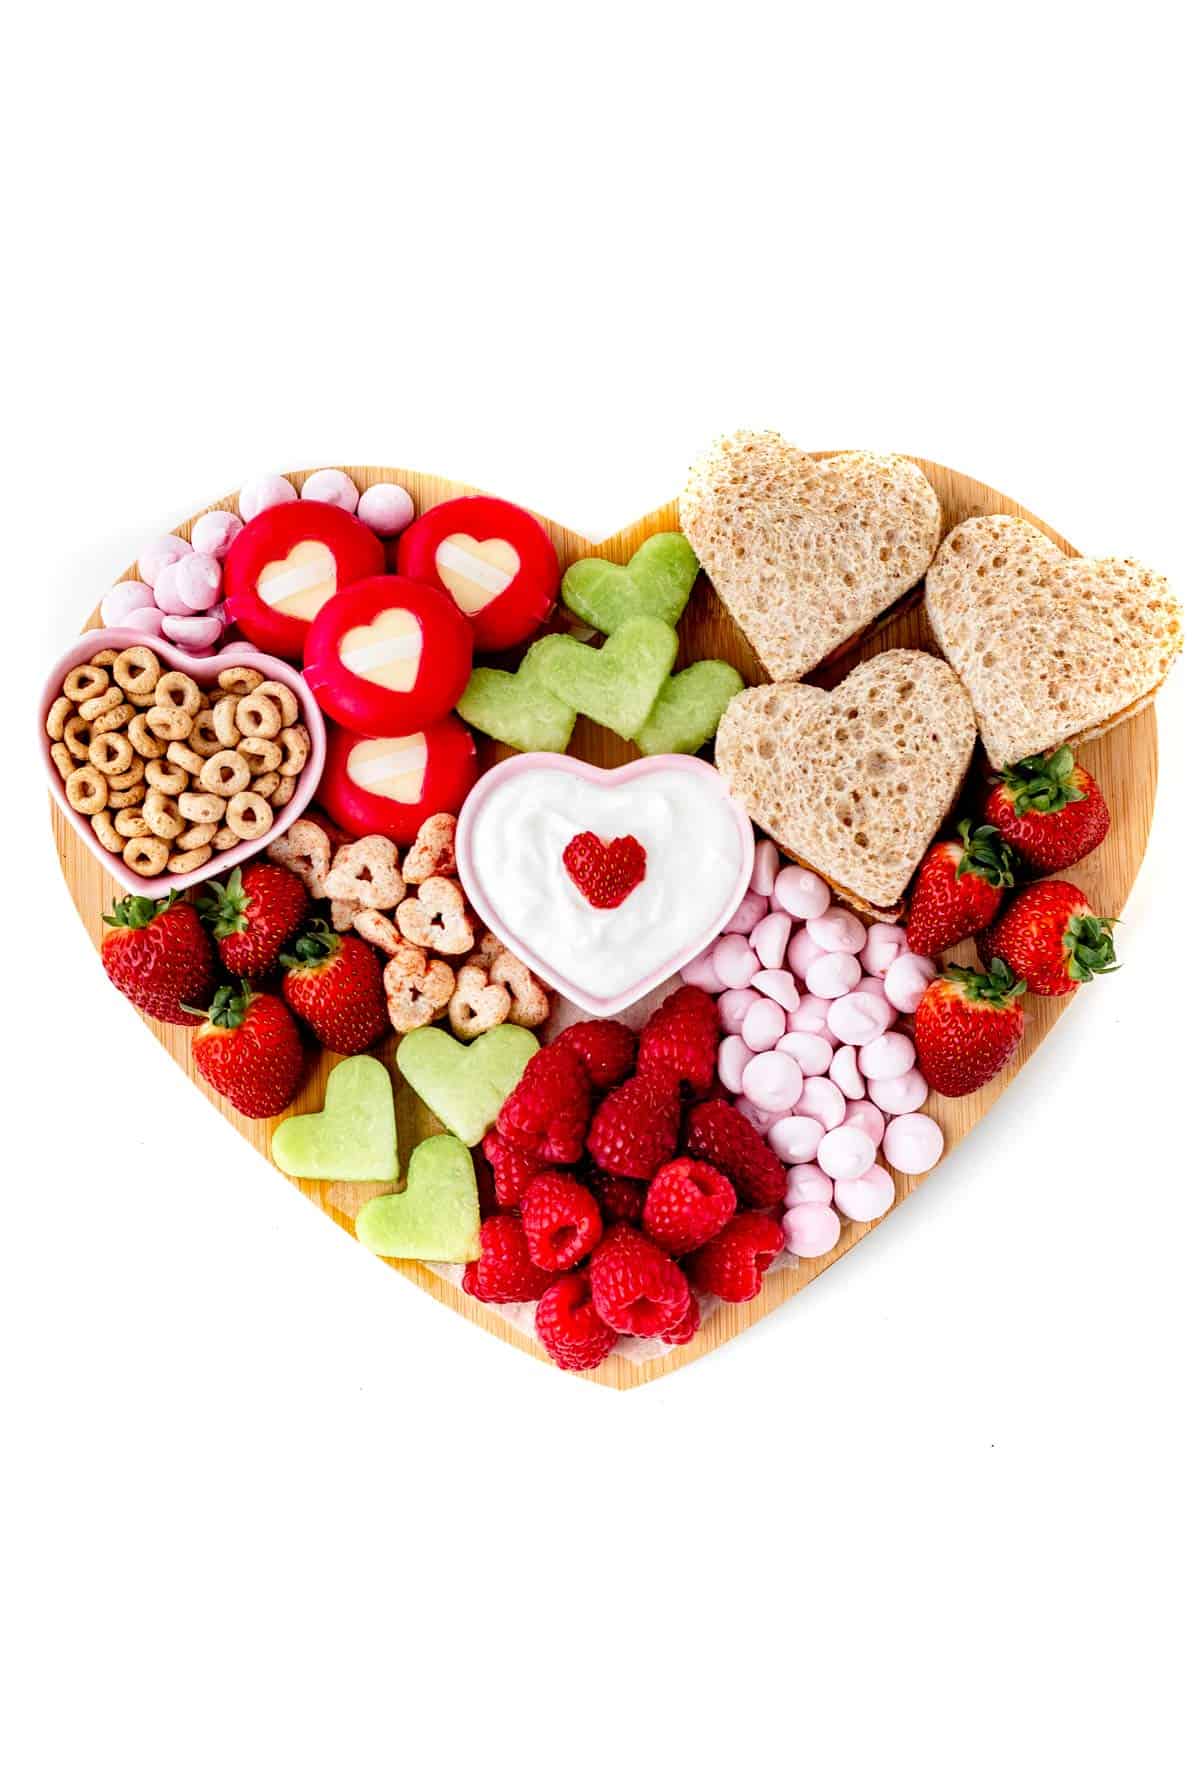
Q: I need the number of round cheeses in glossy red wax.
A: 4